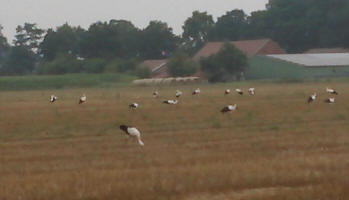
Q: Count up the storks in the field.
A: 15